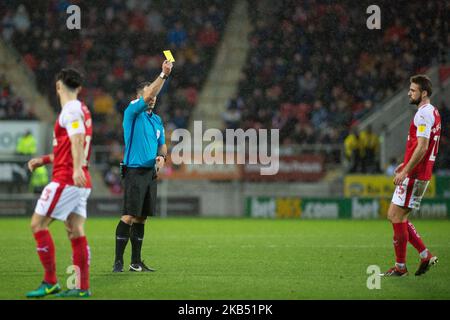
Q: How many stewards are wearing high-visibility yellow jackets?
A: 4